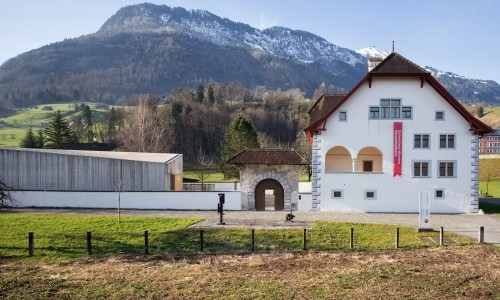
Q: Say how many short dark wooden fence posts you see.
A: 10